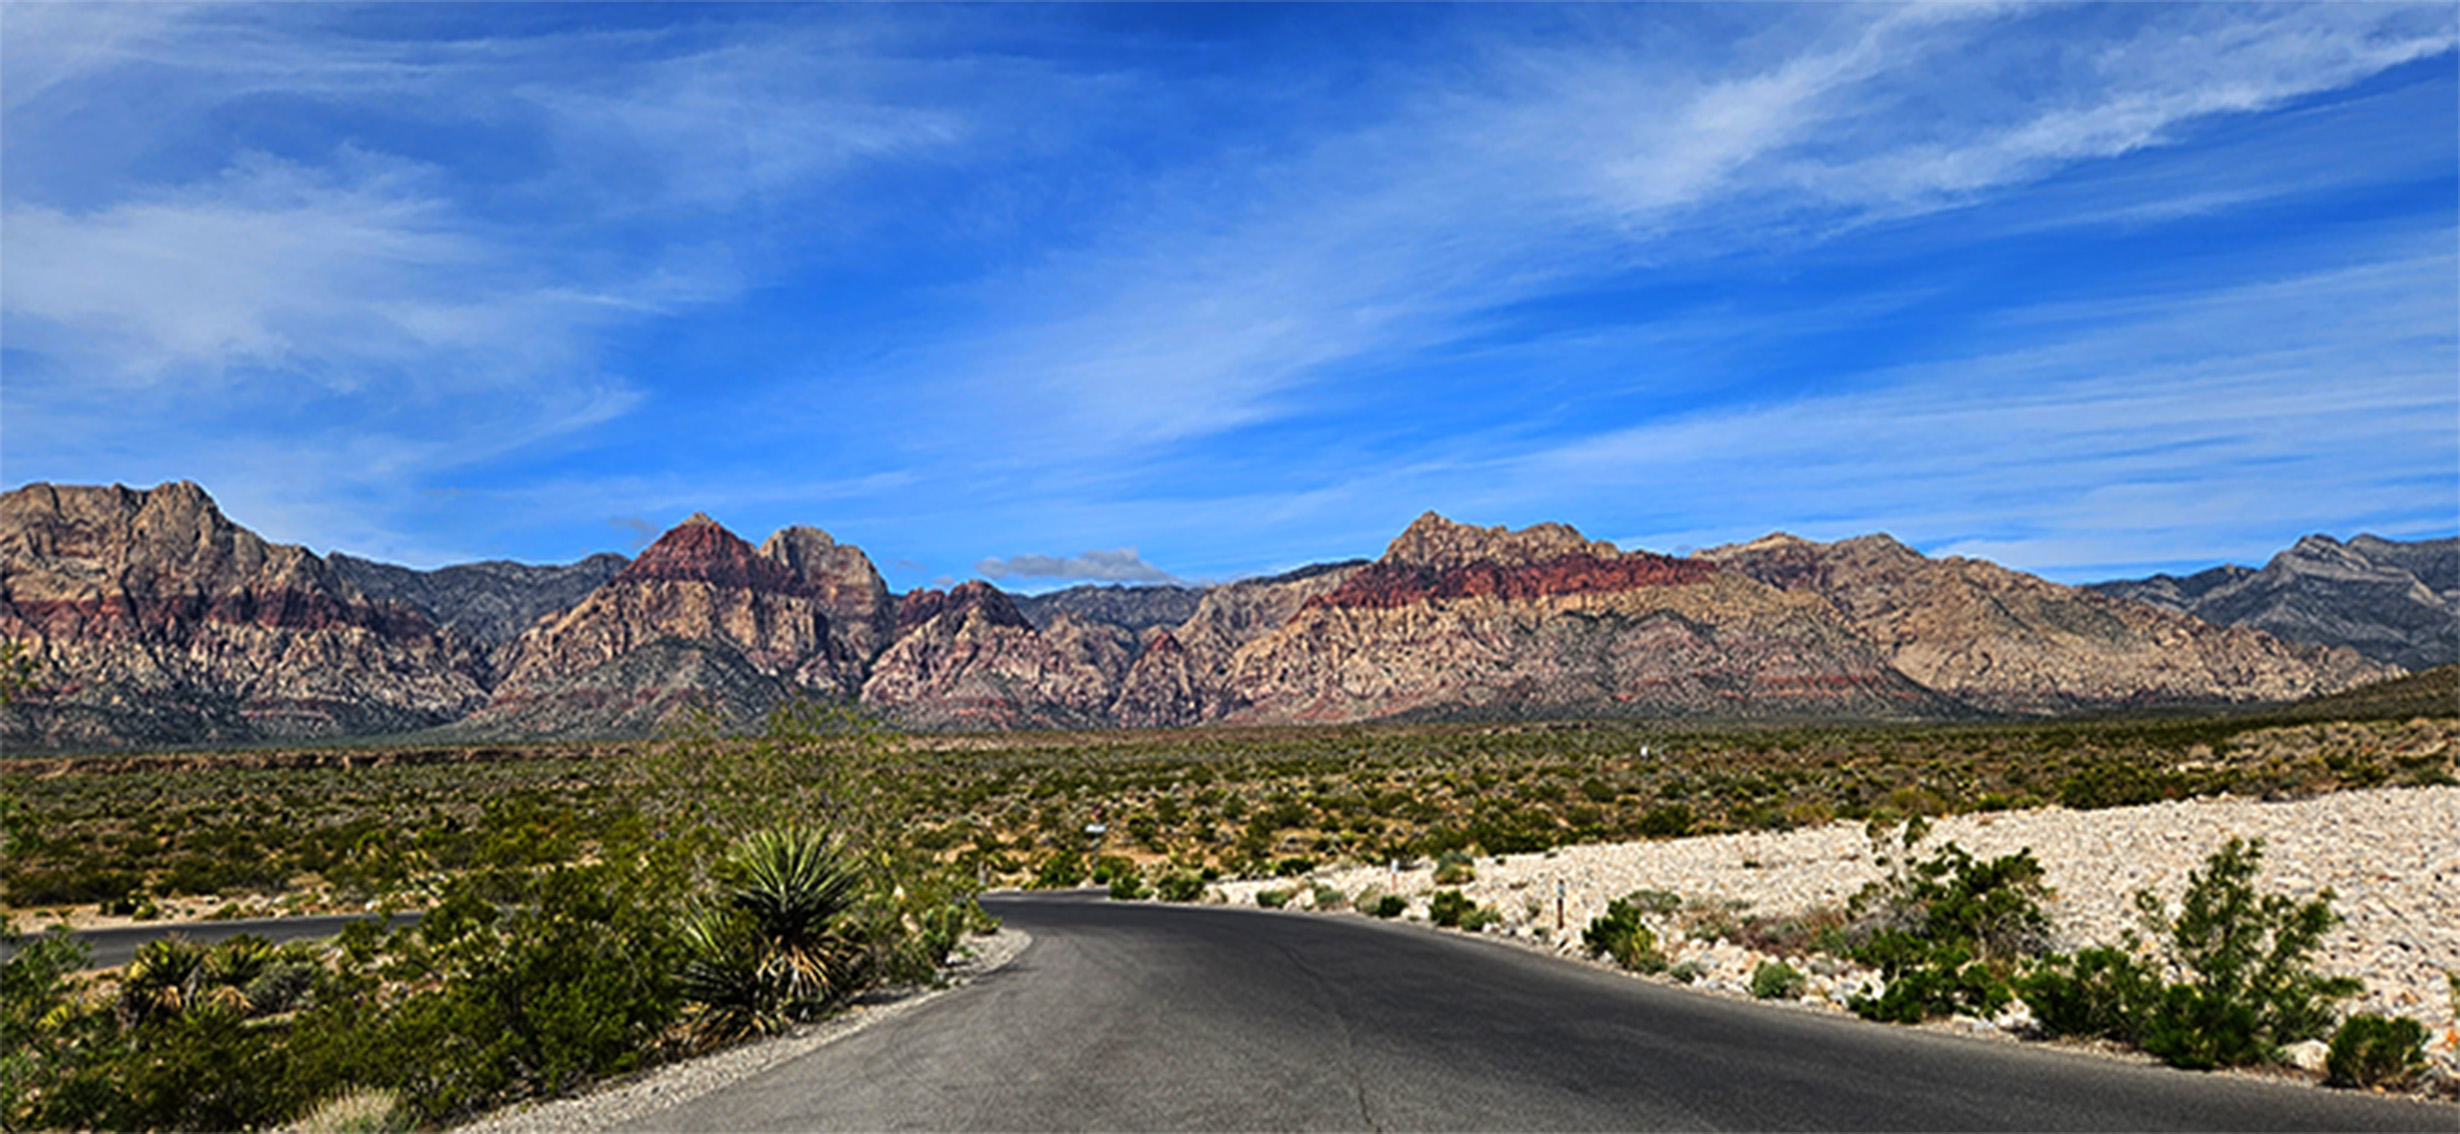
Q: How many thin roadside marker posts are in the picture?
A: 2